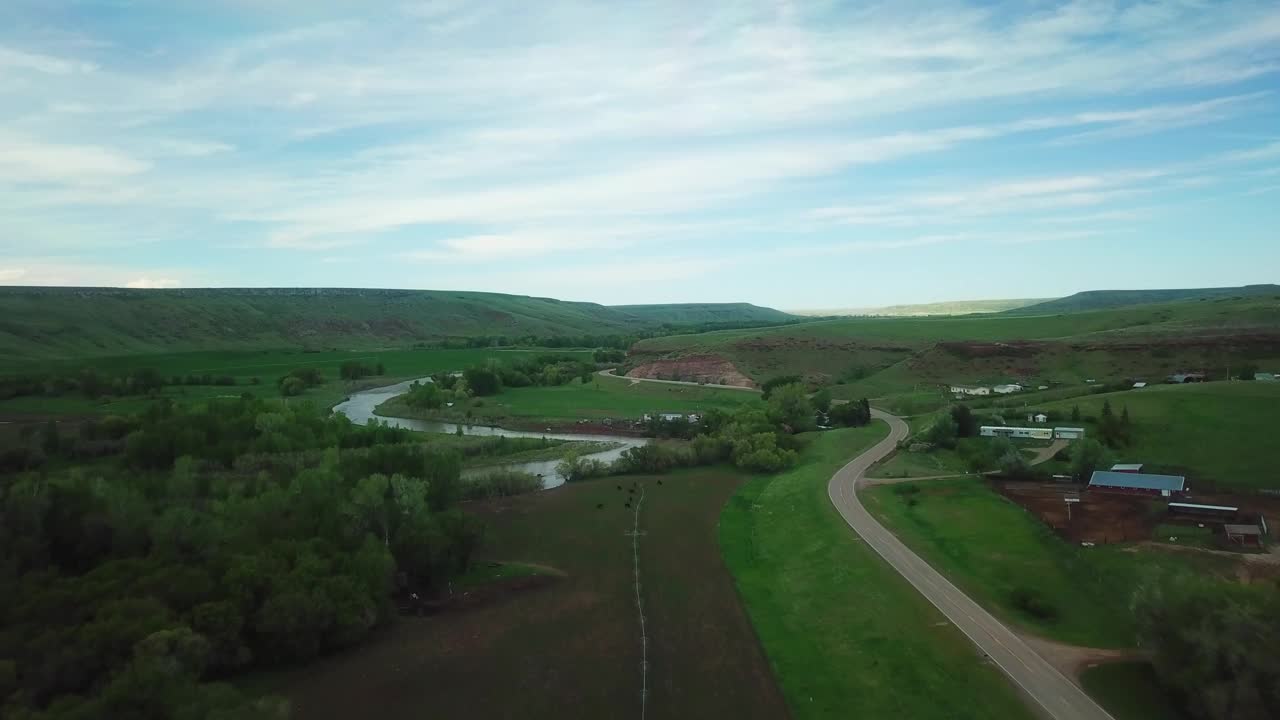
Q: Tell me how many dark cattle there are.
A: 7